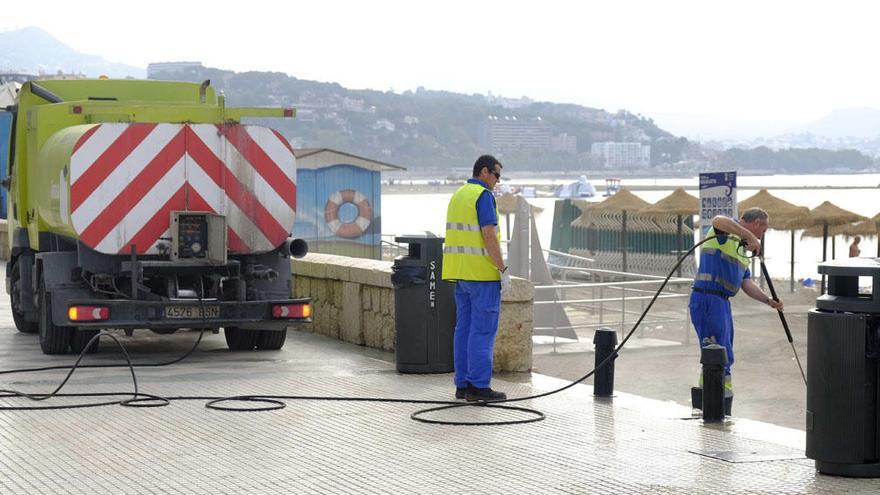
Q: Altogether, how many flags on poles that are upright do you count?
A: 0